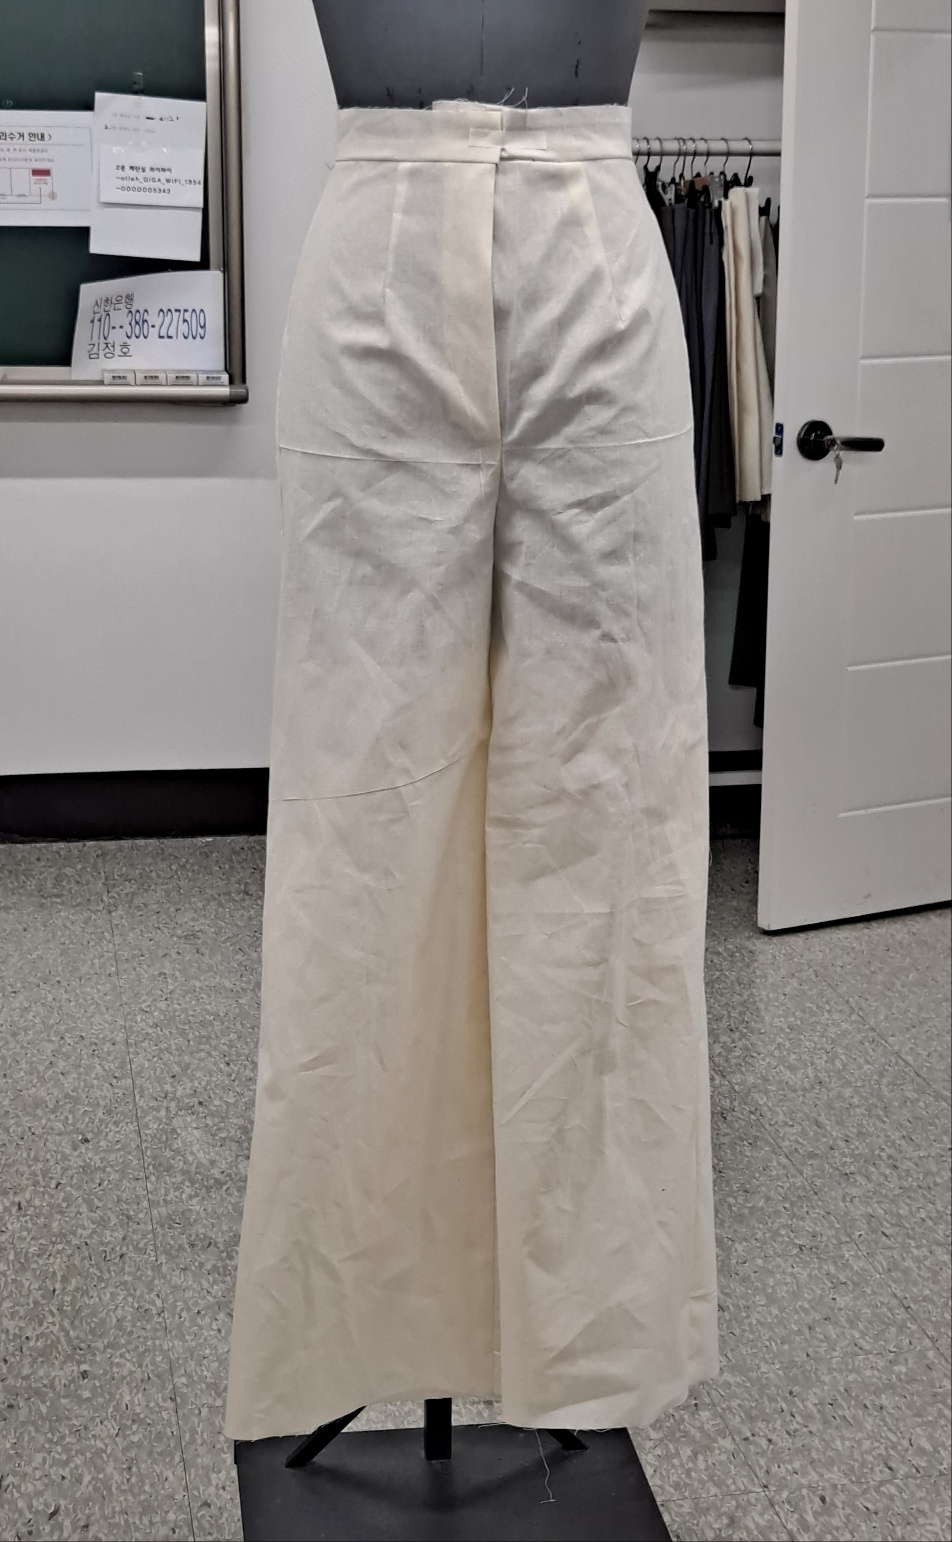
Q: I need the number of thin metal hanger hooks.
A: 9